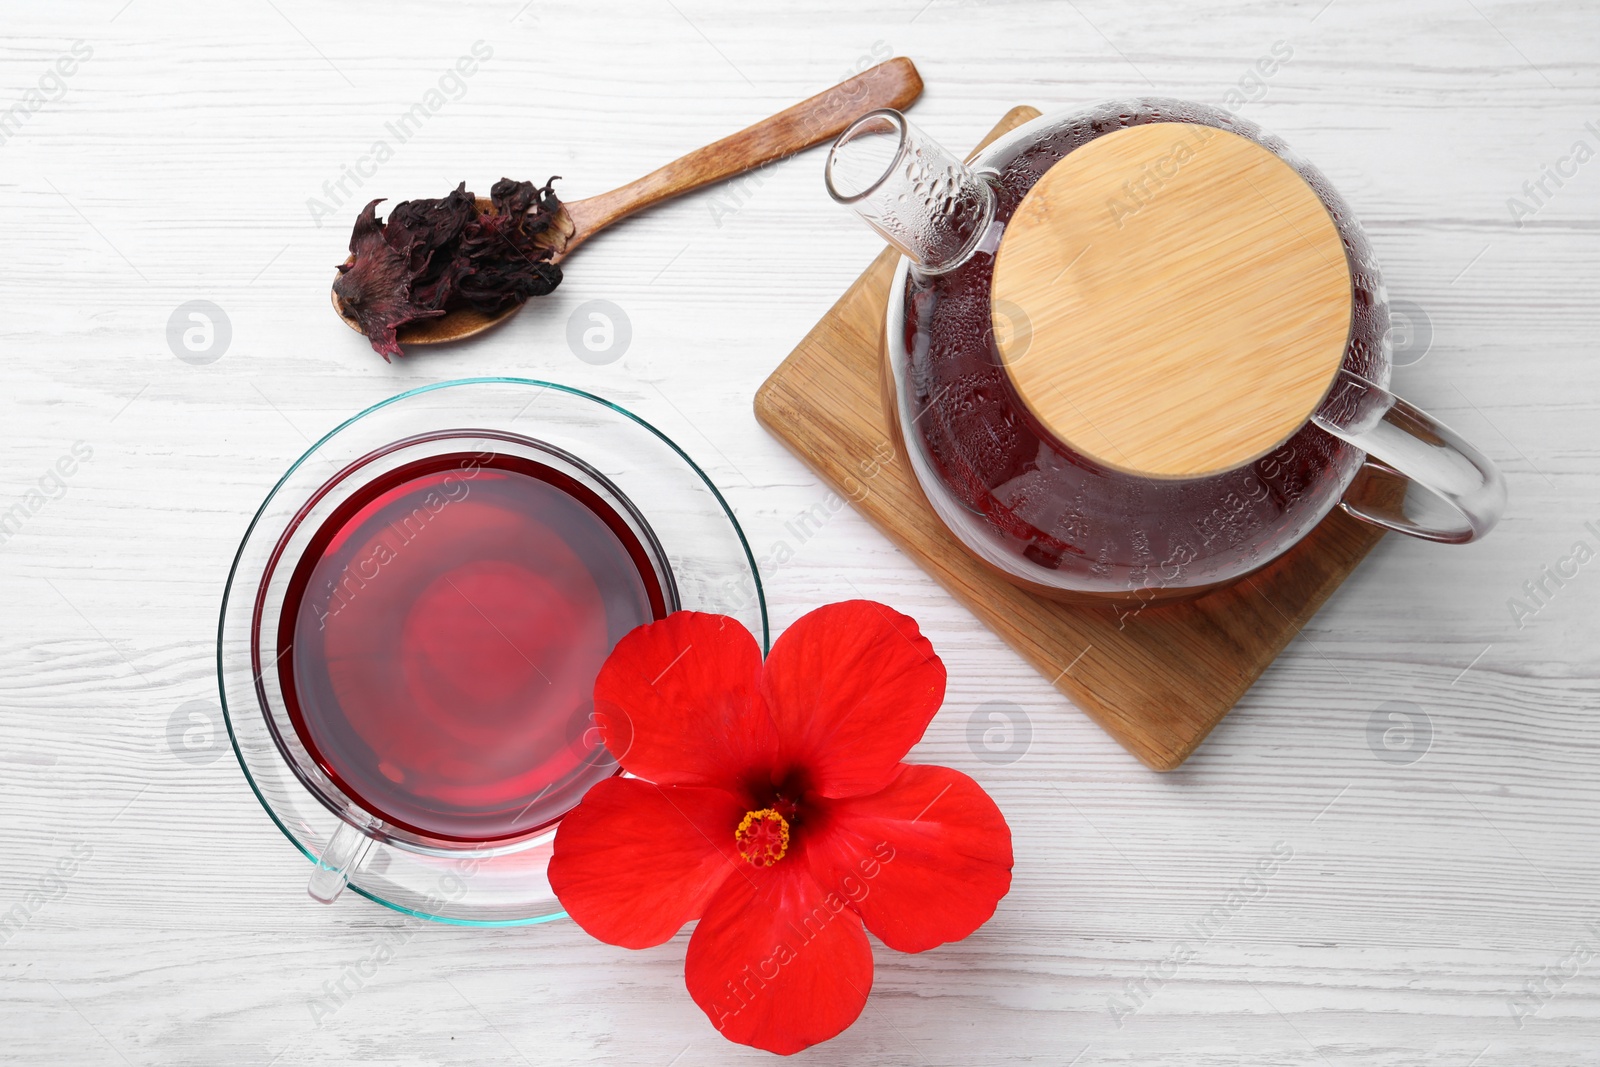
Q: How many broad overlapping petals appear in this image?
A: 5